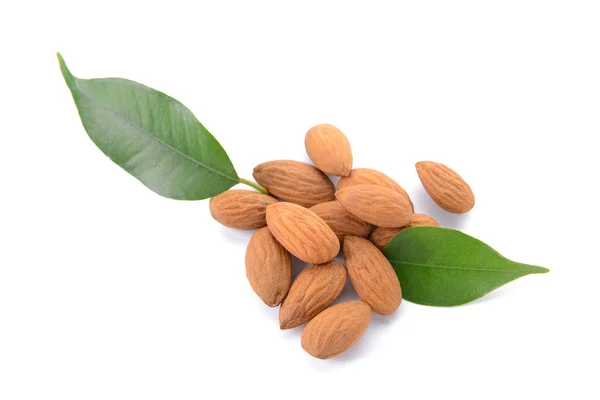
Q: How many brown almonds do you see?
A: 13